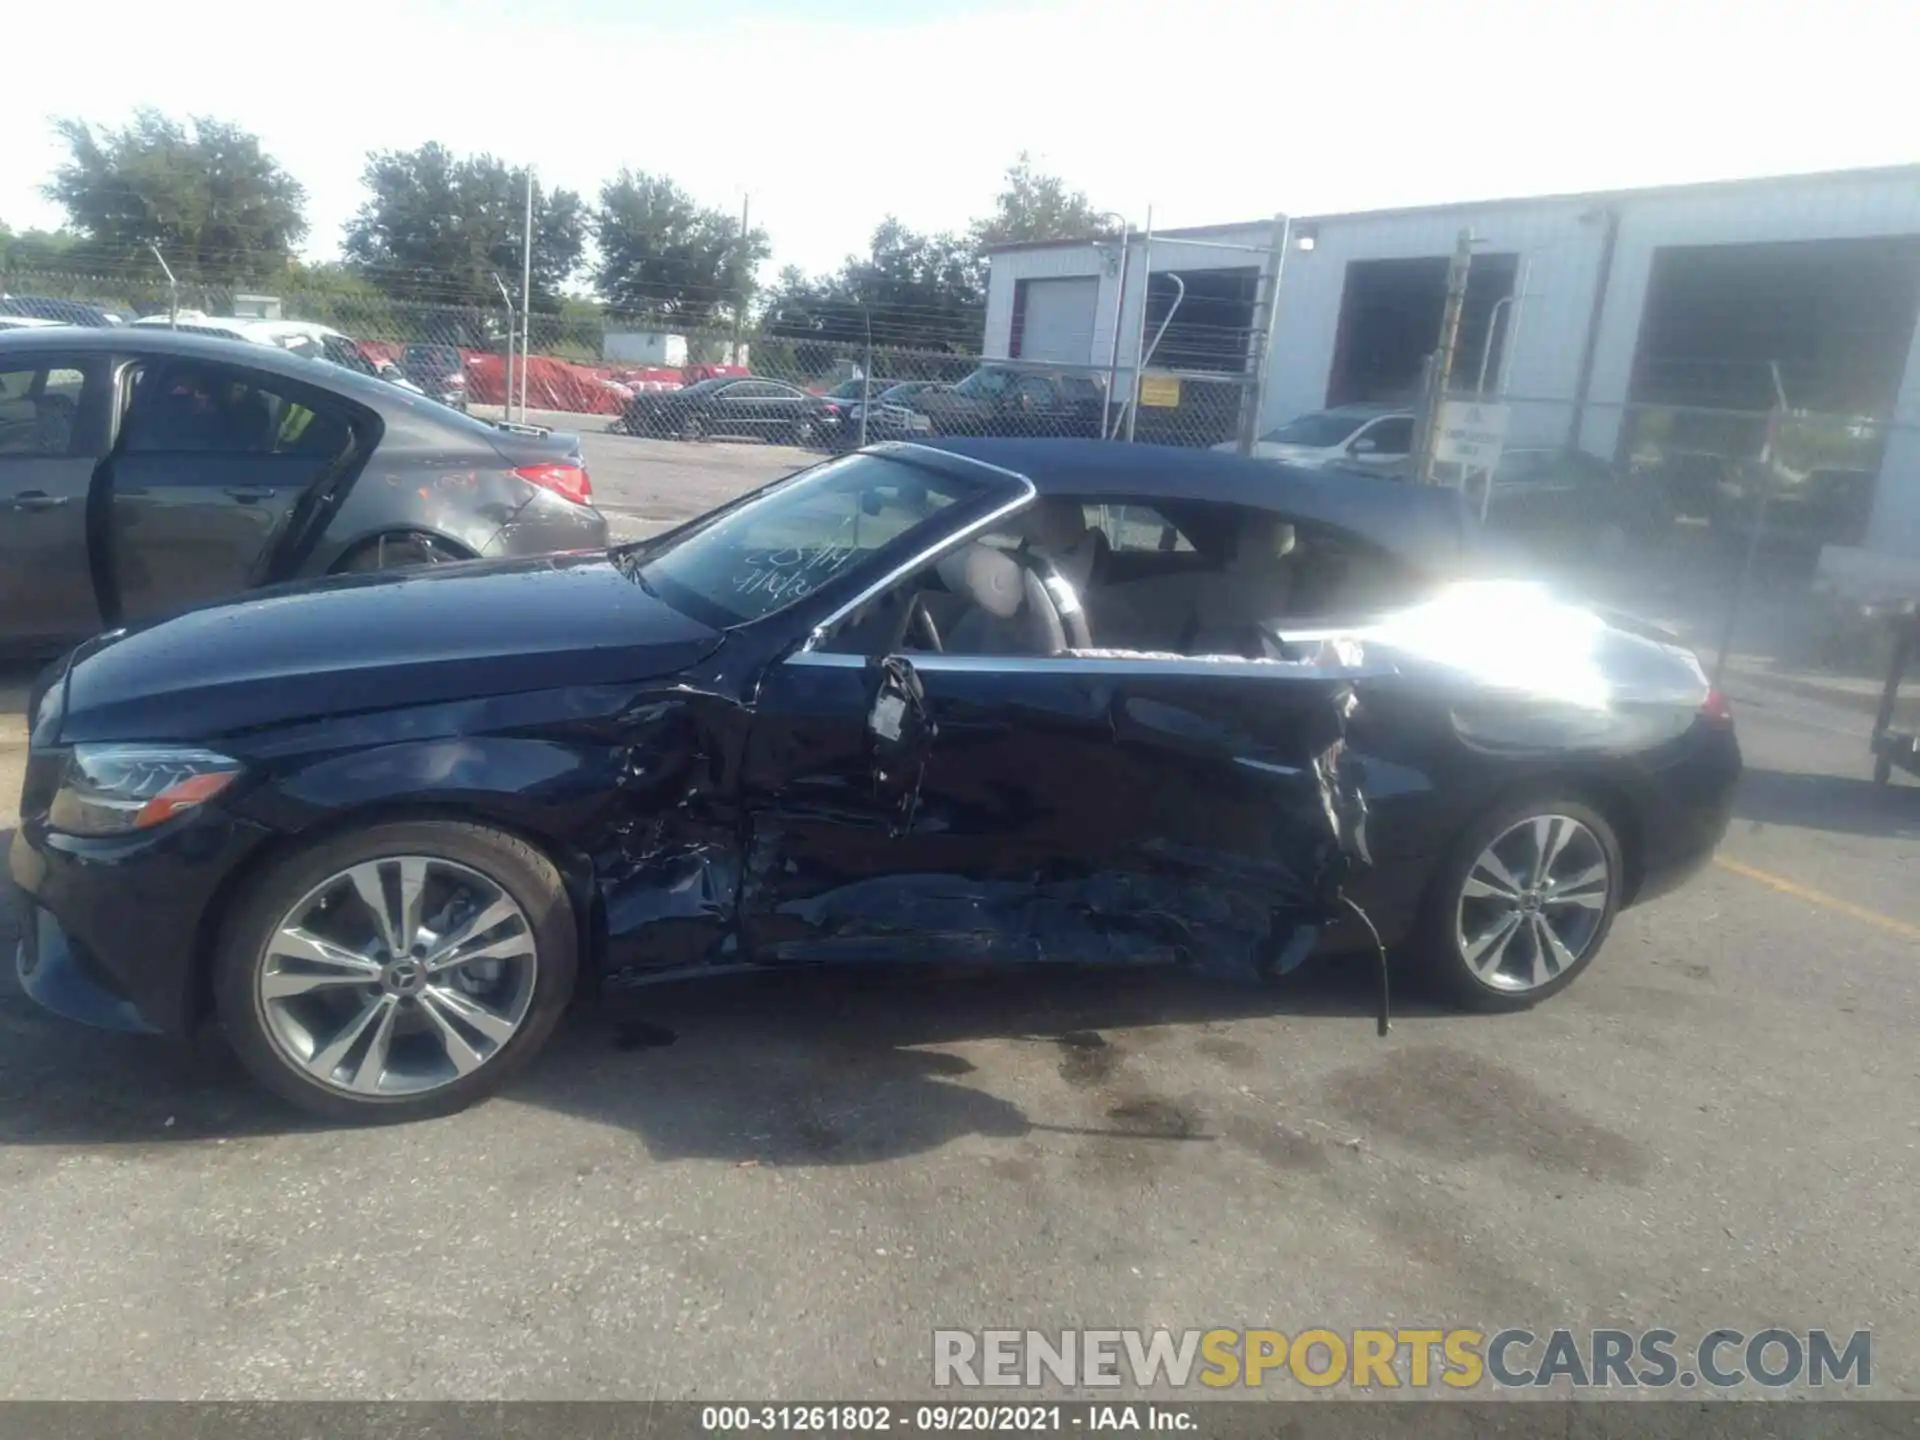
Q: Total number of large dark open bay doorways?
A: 3